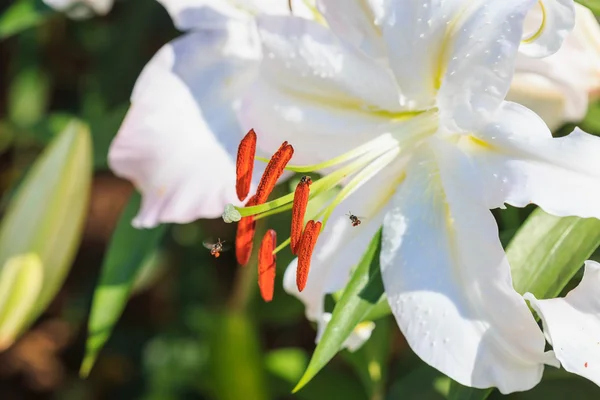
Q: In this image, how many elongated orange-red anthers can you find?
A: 6